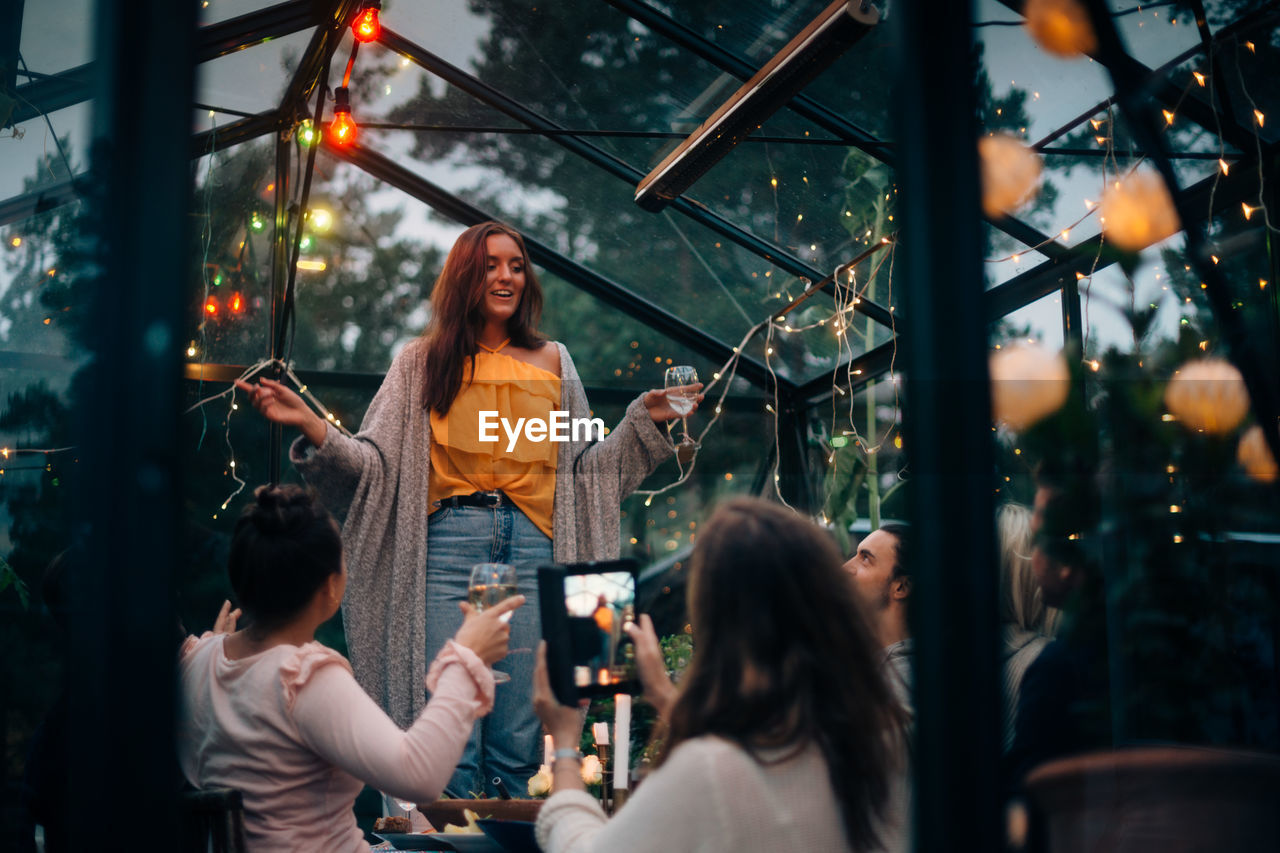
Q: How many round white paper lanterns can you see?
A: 6